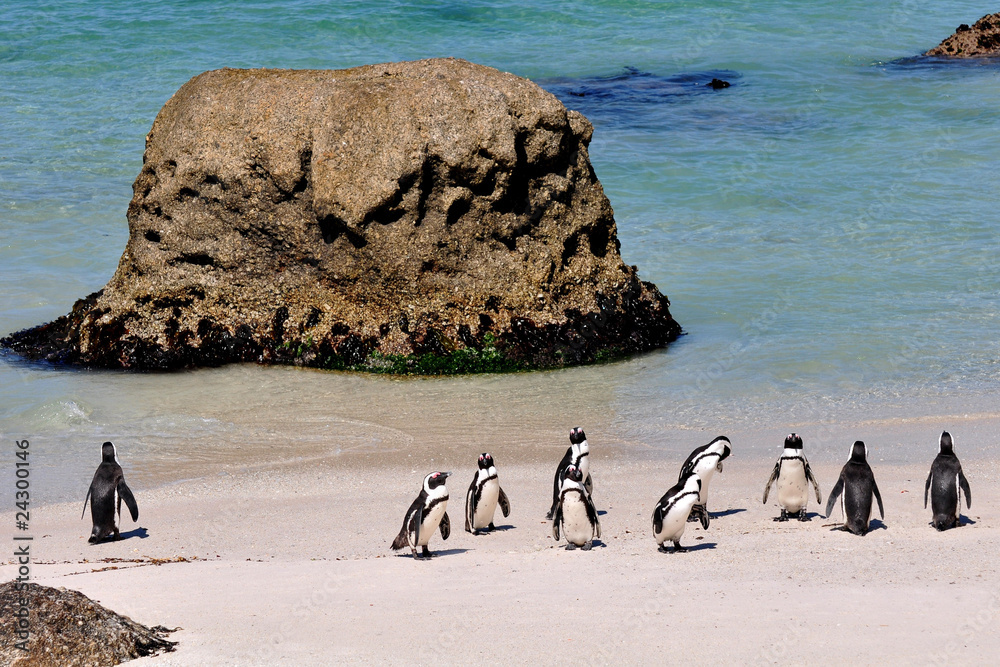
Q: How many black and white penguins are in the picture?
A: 10